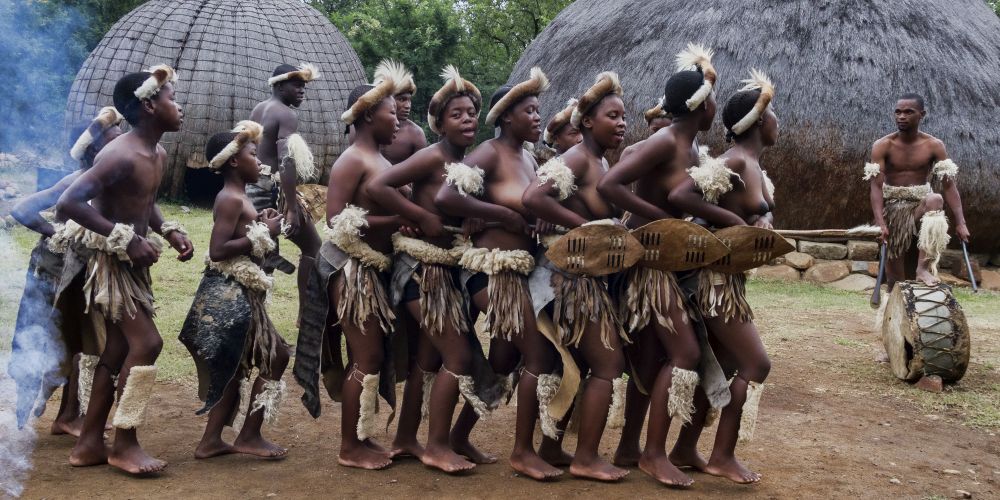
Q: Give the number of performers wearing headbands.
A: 13